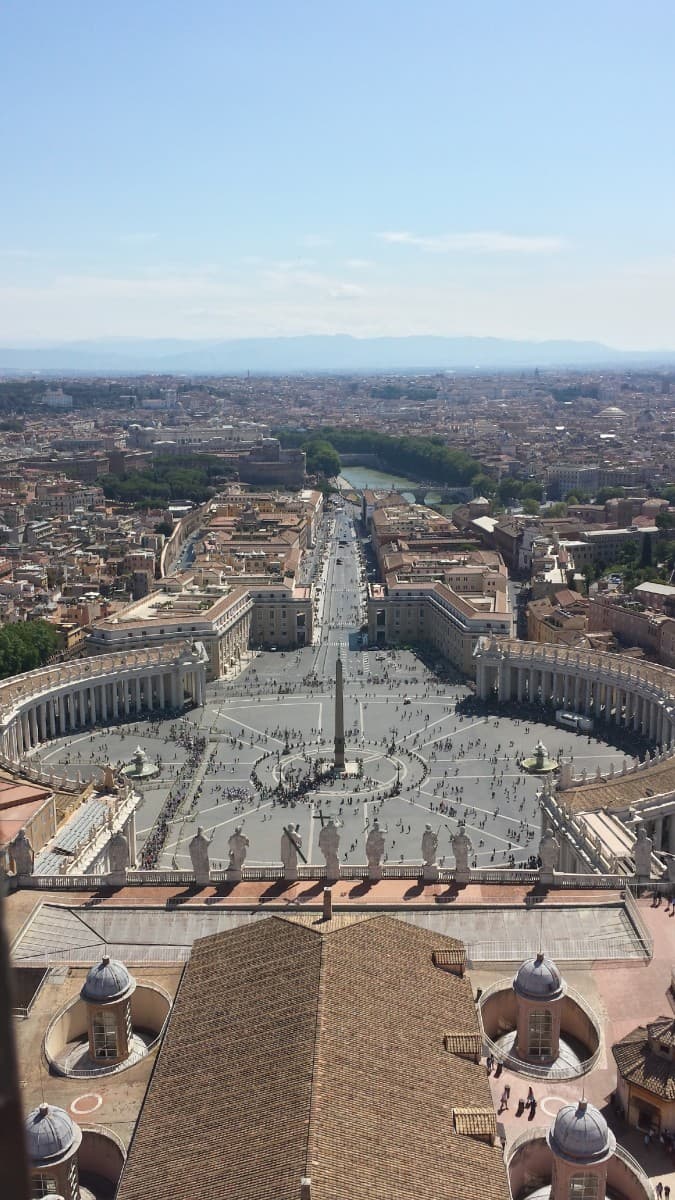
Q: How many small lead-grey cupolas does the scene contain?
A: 4